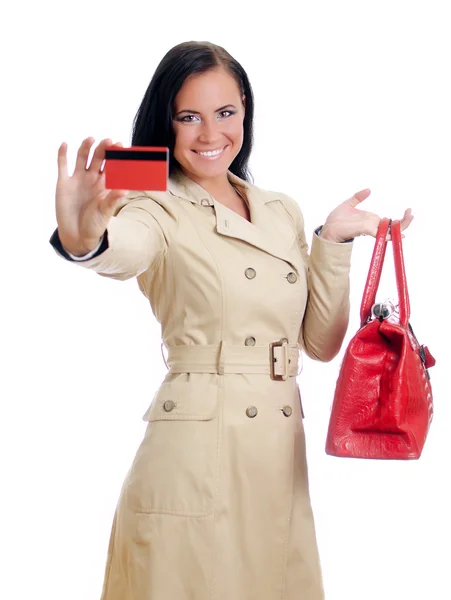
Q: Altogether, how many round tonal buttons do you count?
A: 7